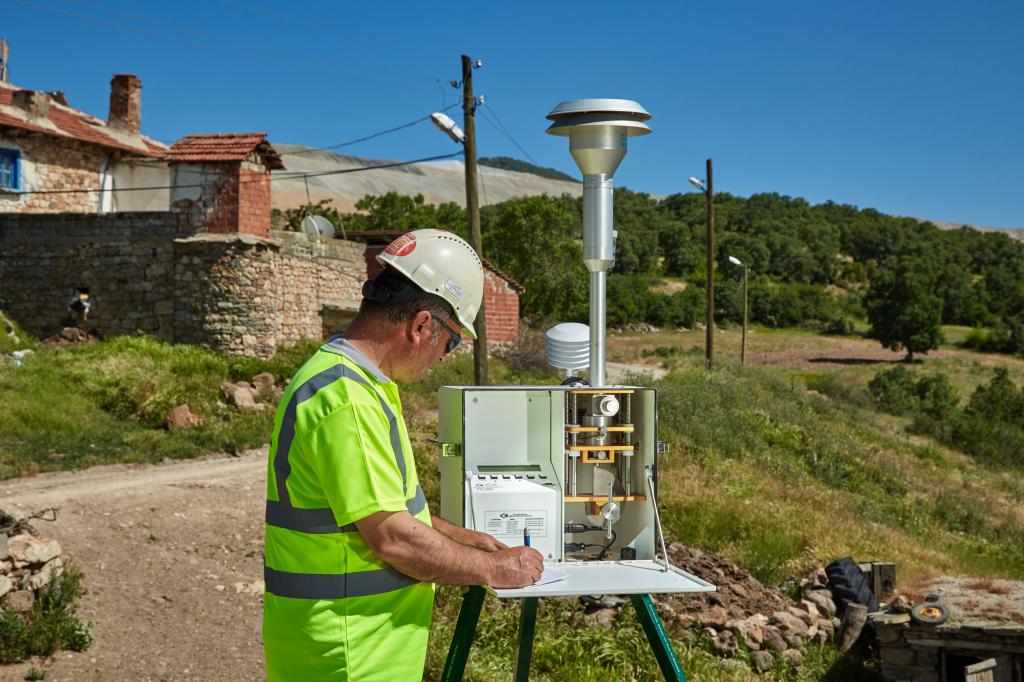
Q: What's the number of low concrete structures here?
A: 1